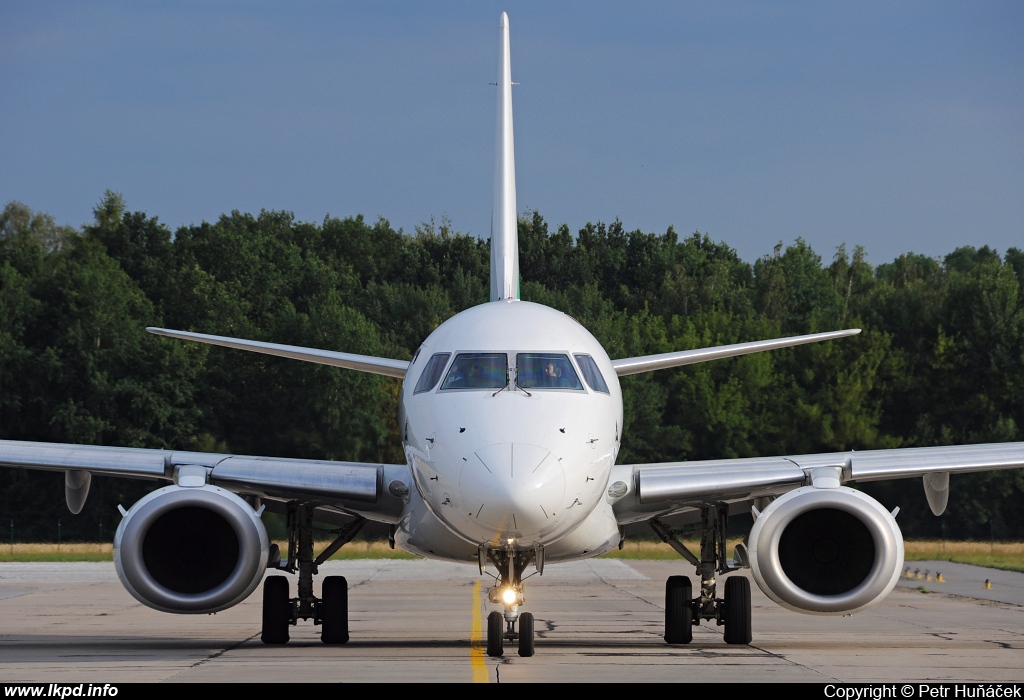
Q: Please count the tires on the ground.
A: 6